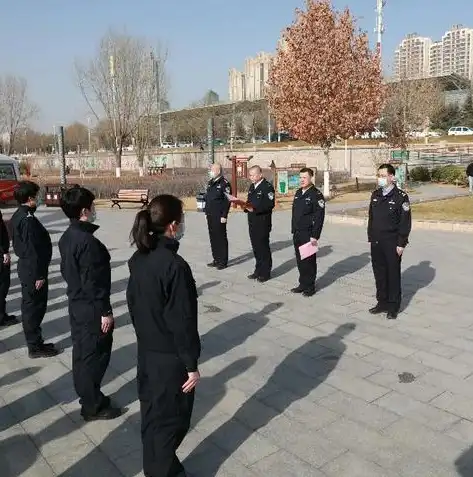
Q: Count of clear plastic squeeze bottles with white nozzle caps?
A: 0